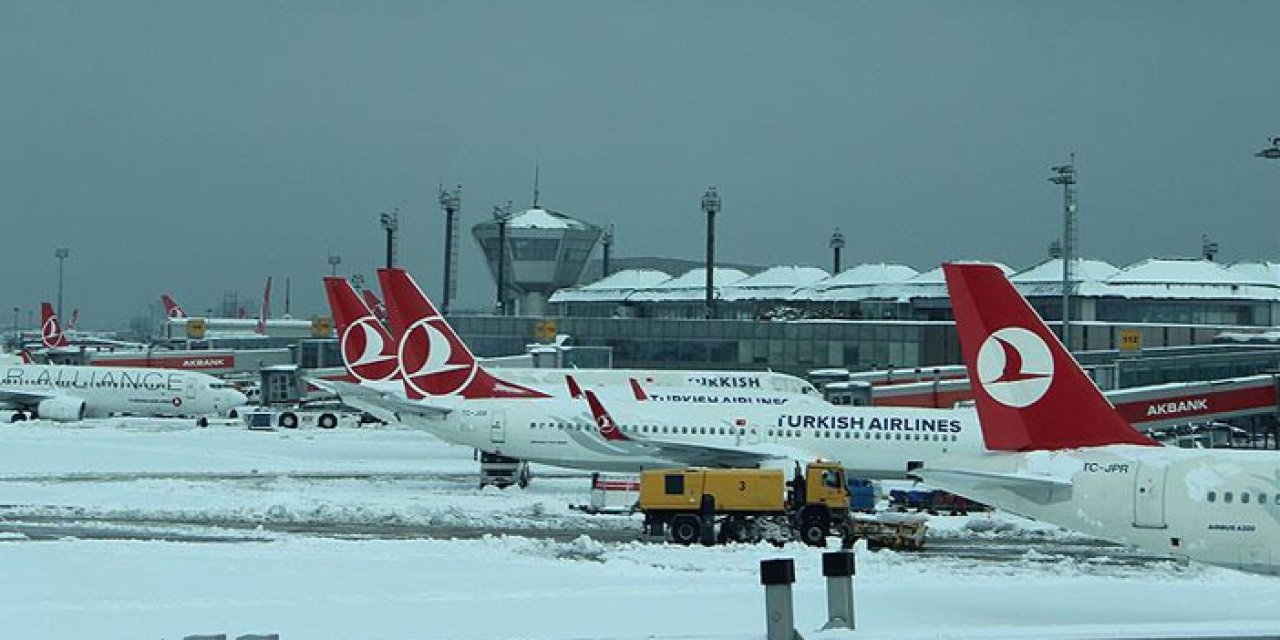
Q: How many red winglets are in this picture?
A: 3